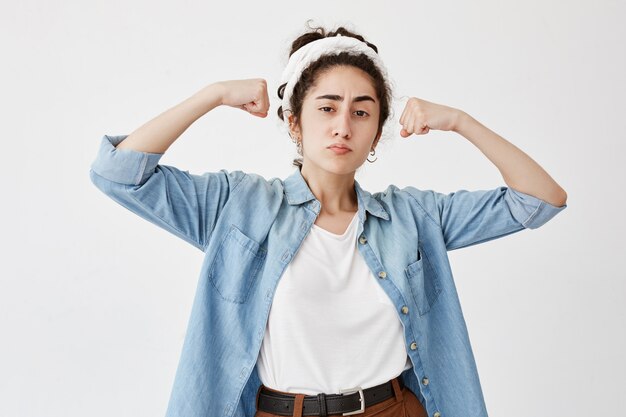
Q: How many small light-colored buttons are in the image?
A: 6